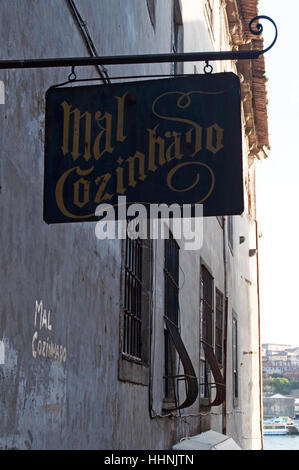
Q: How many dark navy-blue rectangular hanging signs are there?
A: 1